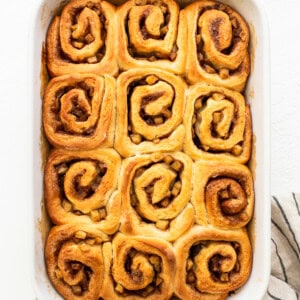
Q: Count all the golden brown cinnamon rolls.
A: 12